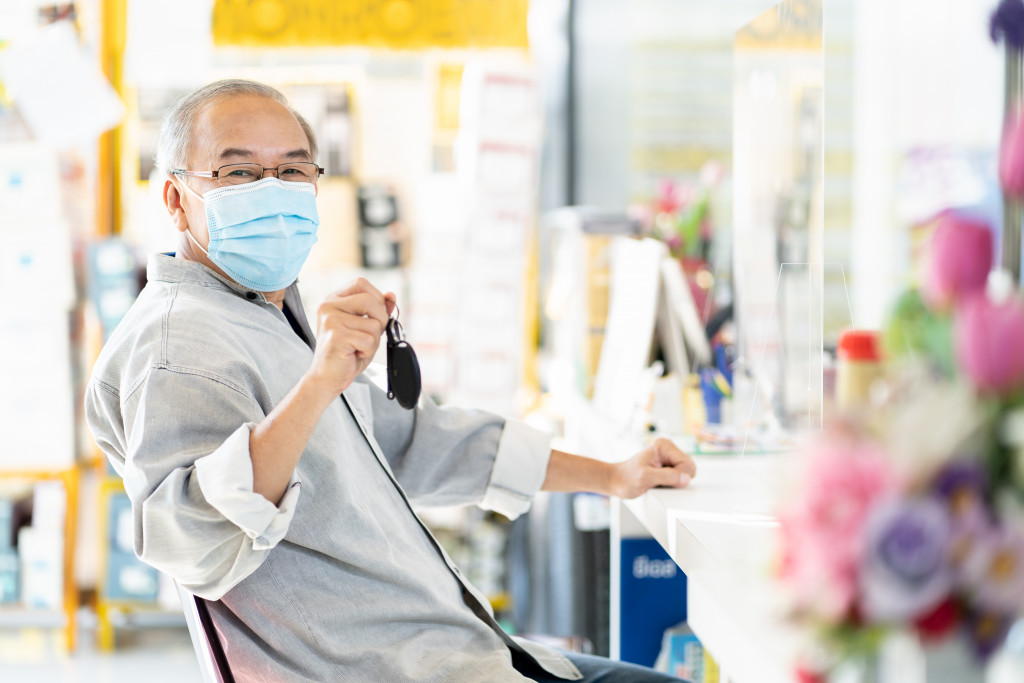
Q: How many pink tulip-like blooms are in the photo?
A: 3